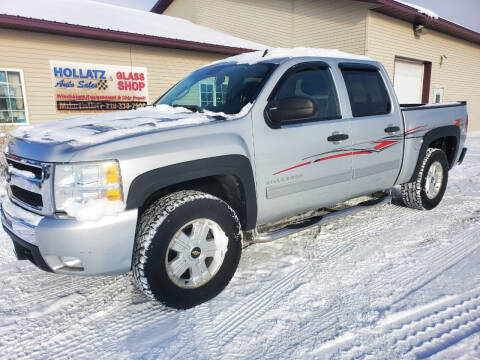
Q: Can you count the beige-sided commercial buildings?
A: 2